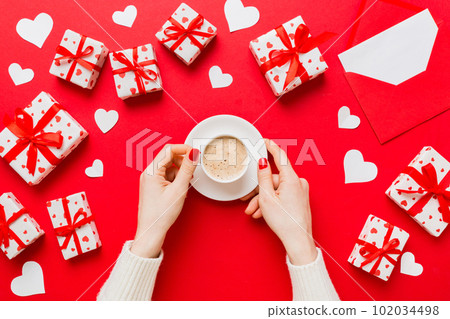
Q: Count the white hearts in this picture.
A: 11